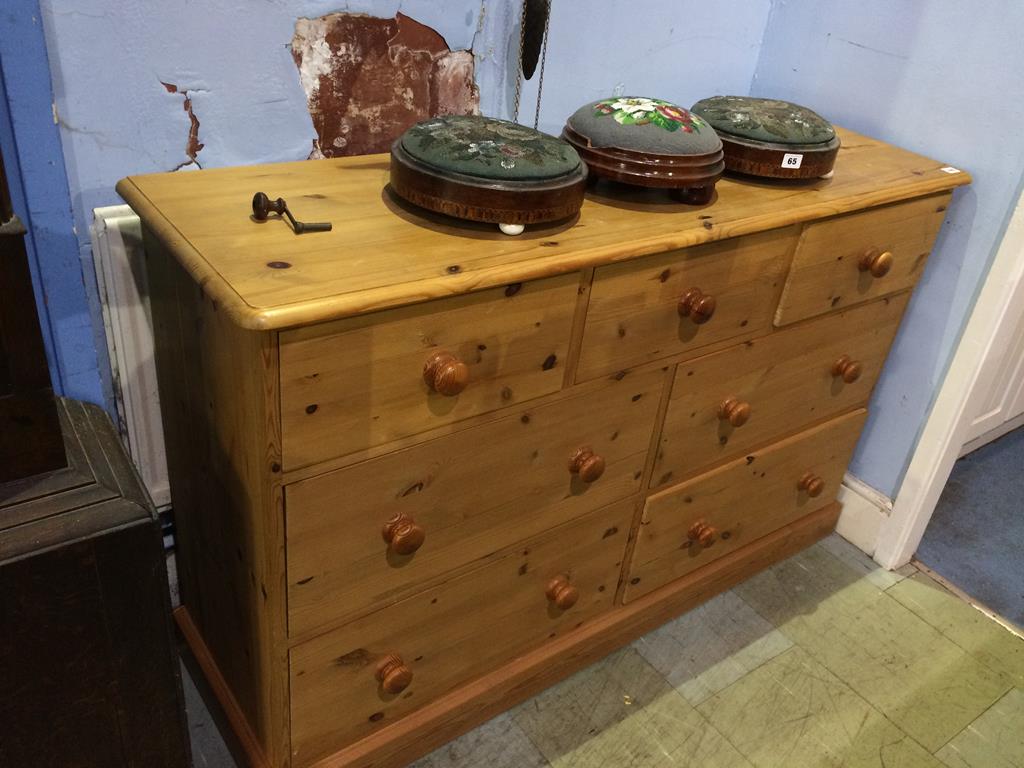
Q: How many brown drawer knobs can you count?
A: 11